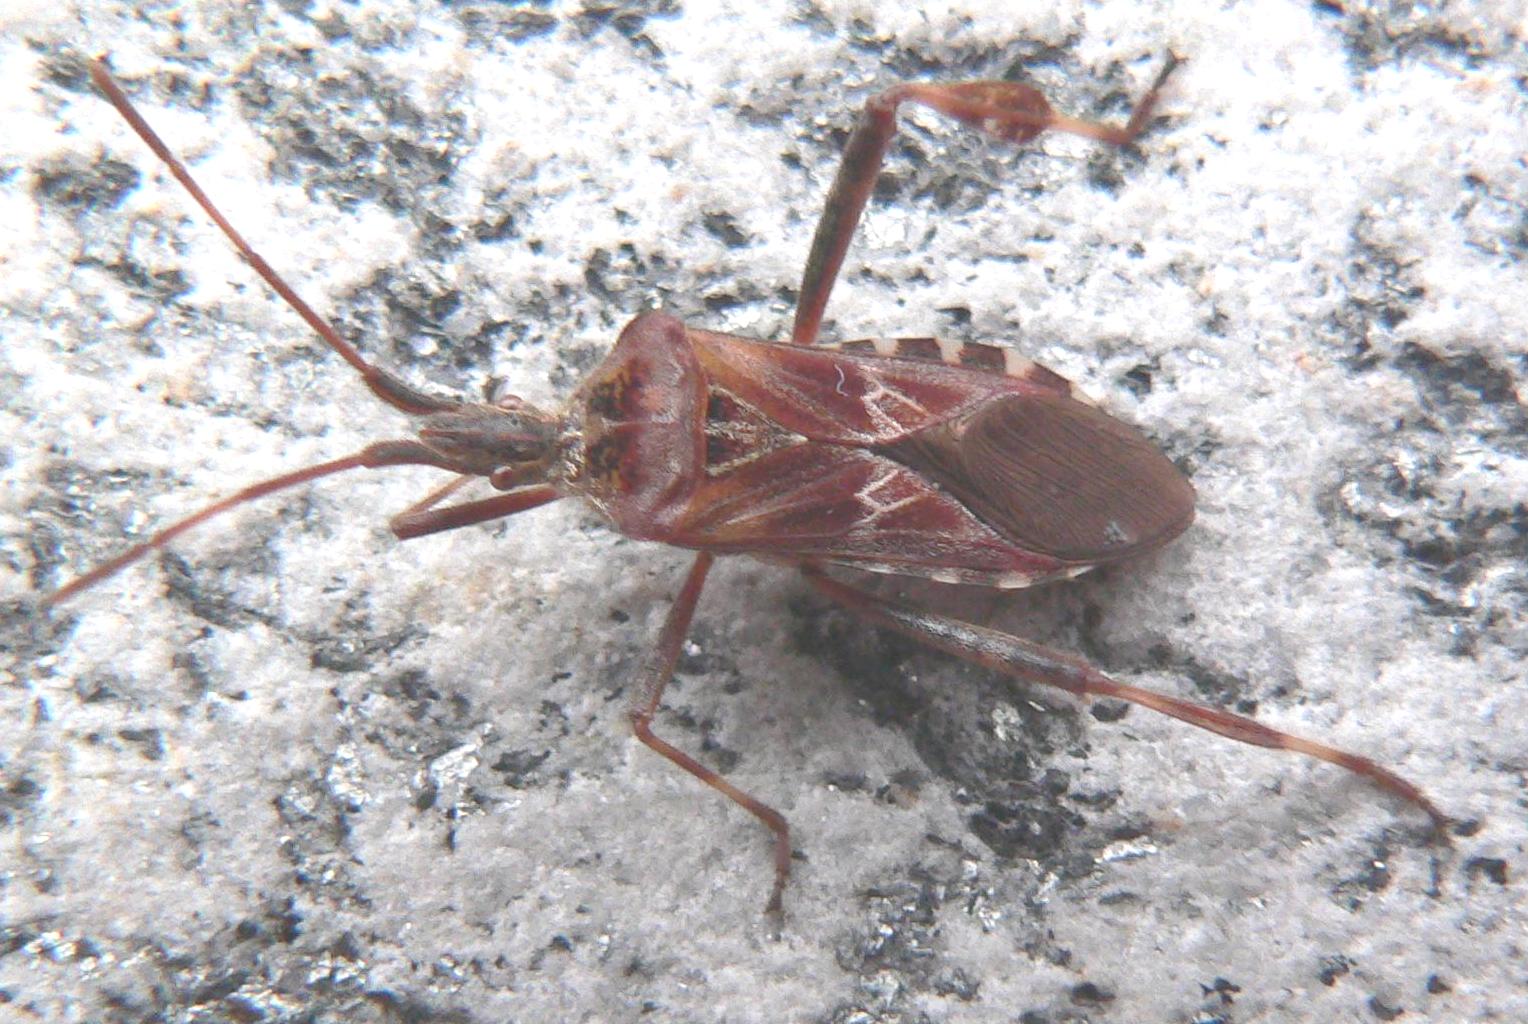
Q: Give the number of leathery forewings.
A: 2